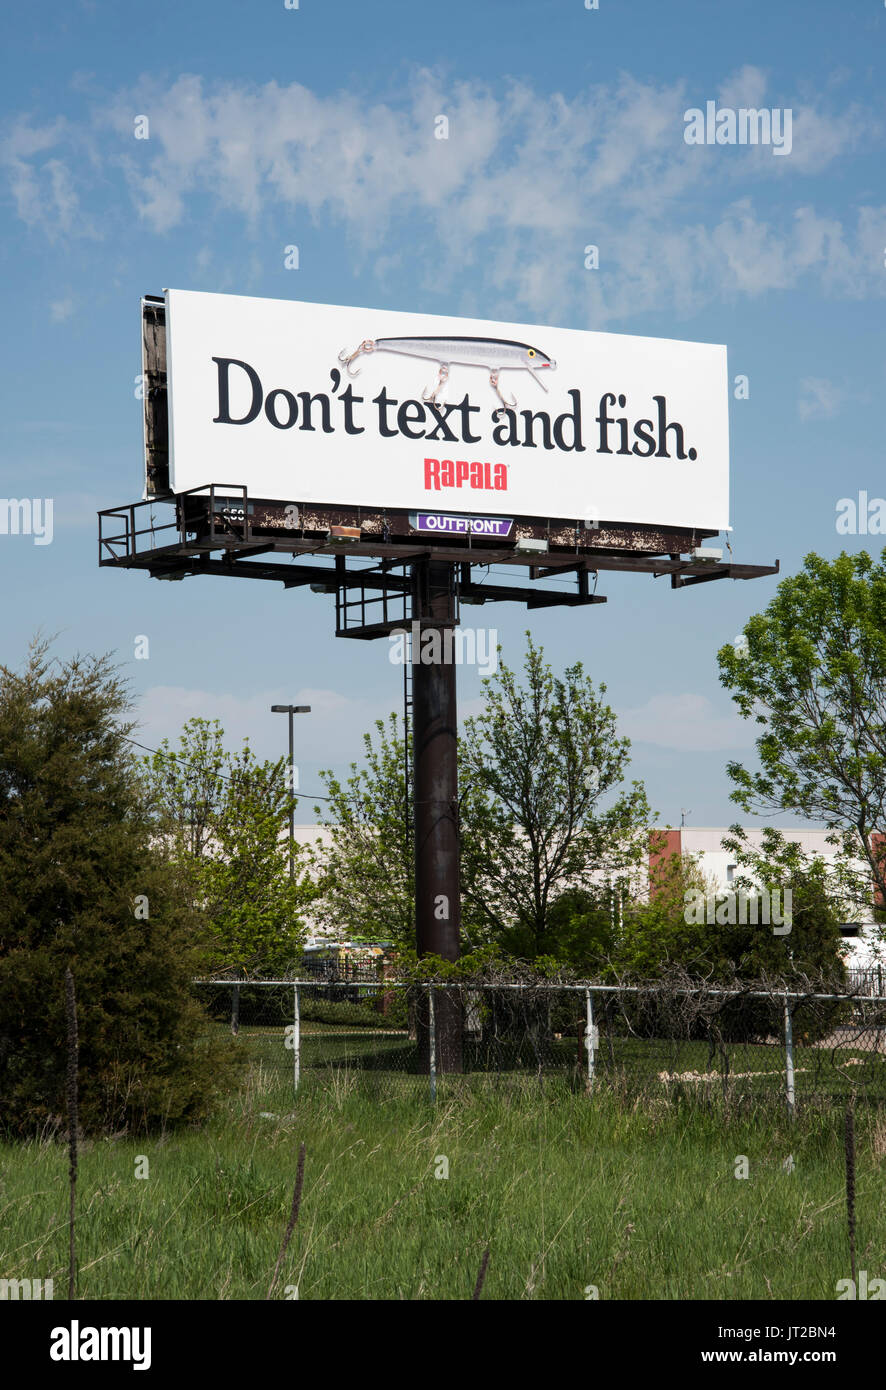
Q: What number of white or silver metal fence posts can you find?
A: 4